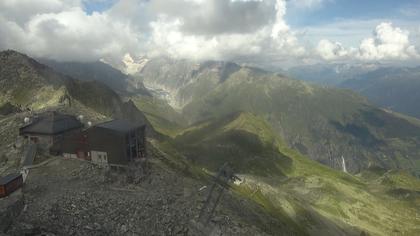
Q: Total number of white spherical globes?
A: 3